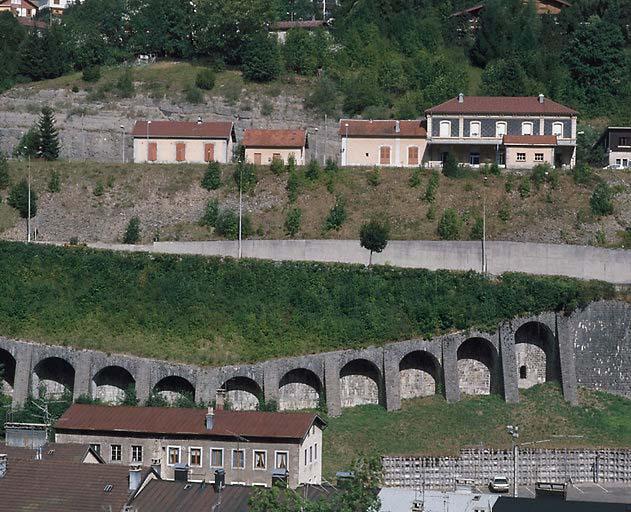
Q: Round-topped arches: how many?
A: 10